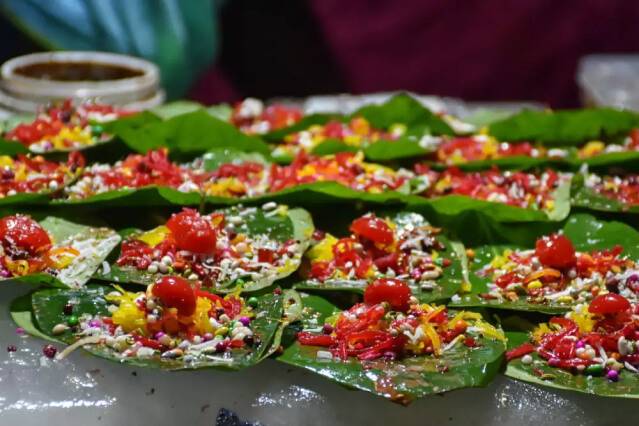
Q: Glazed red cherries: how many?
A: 7